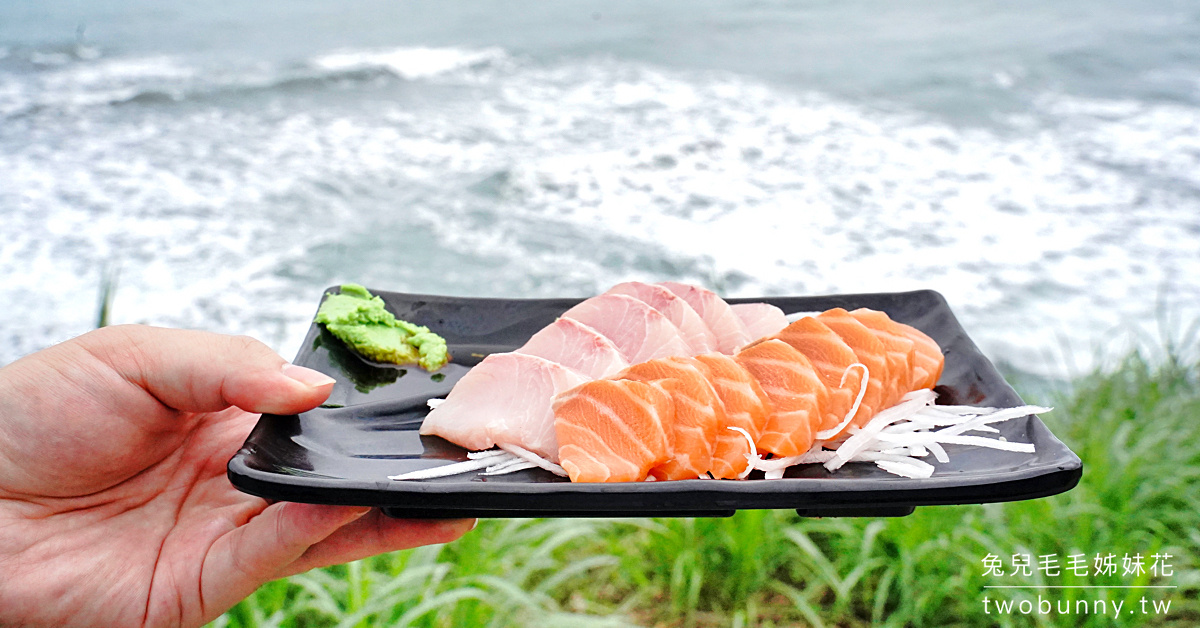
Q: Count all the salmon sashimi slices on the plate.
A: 8